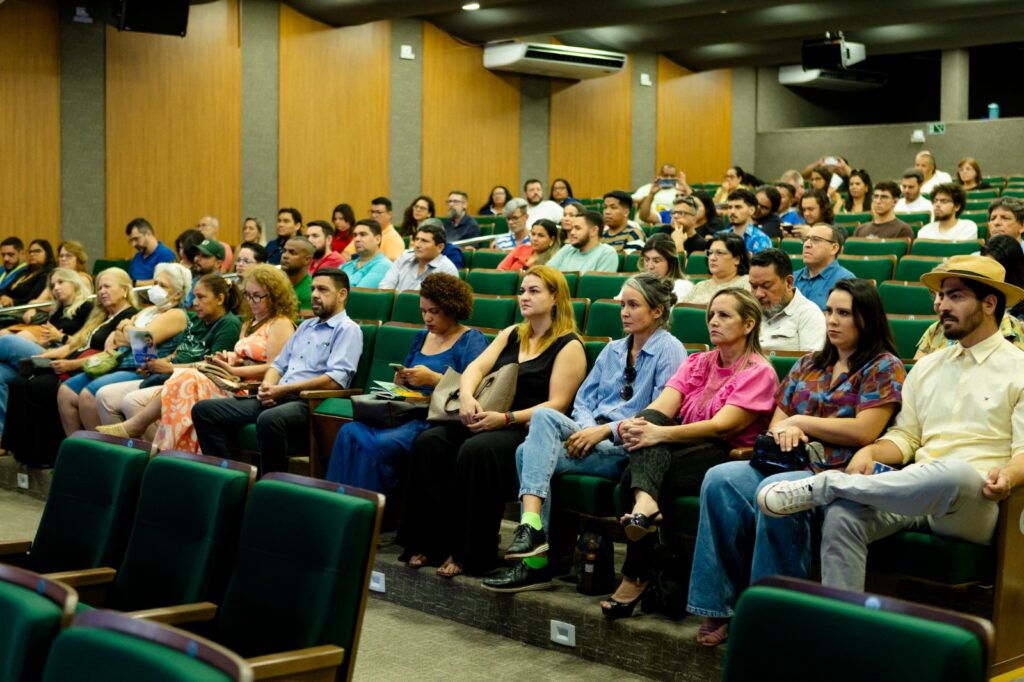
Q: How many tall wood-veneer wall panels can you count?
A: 6